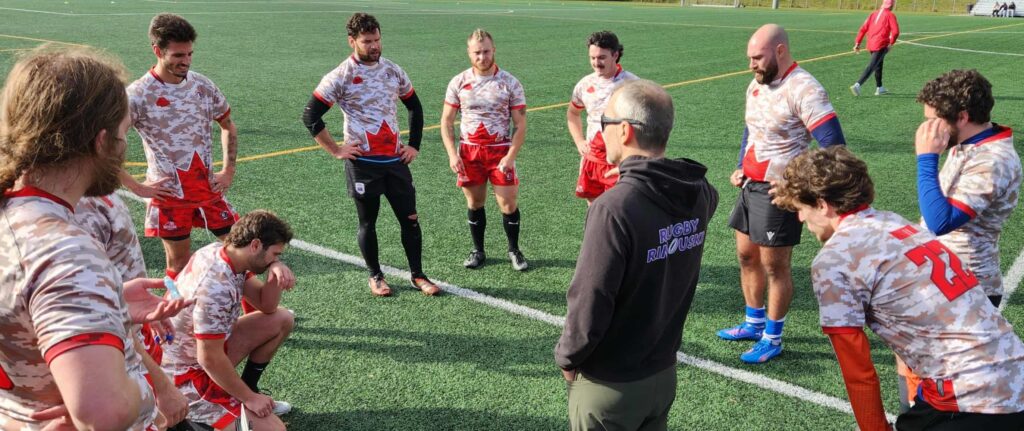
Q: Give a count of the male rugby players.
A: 10